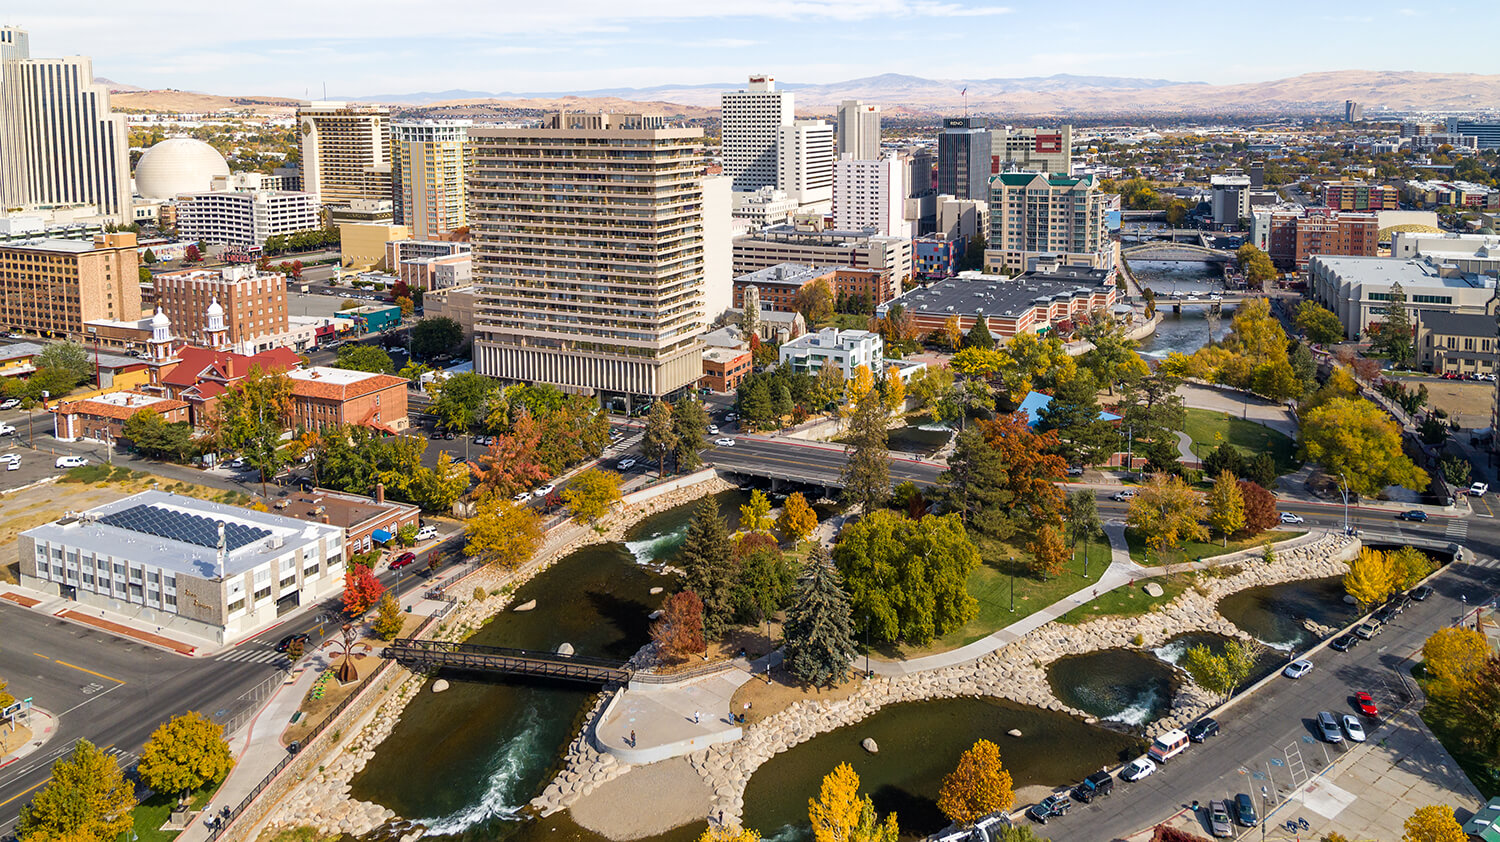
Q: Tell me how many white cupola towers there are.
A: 2